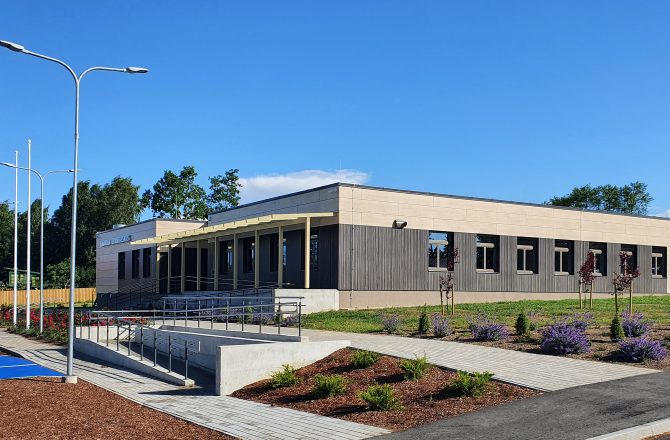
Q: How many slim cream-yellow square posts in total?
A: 9